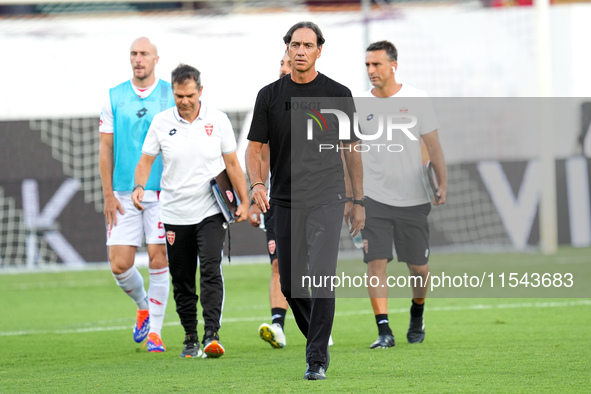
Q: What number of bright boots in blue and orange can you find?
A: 2